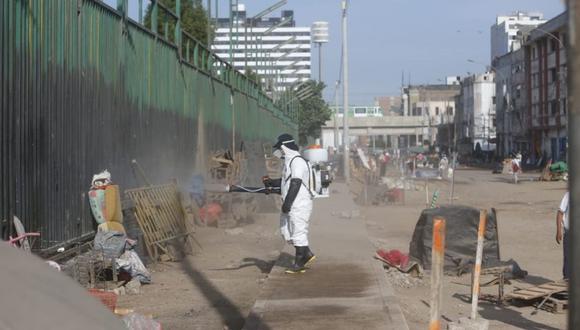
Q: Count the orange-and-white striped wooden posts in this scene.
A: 2